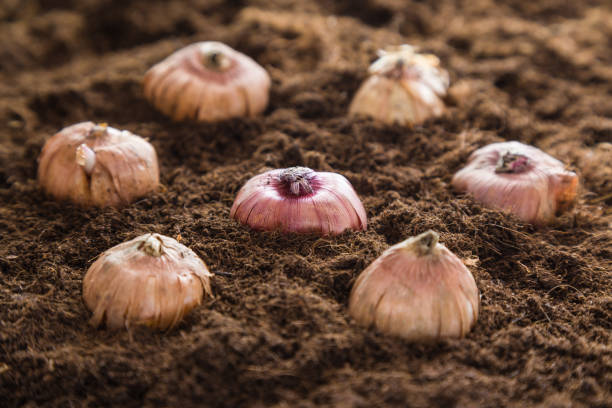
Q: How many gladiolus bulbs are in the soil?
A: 7